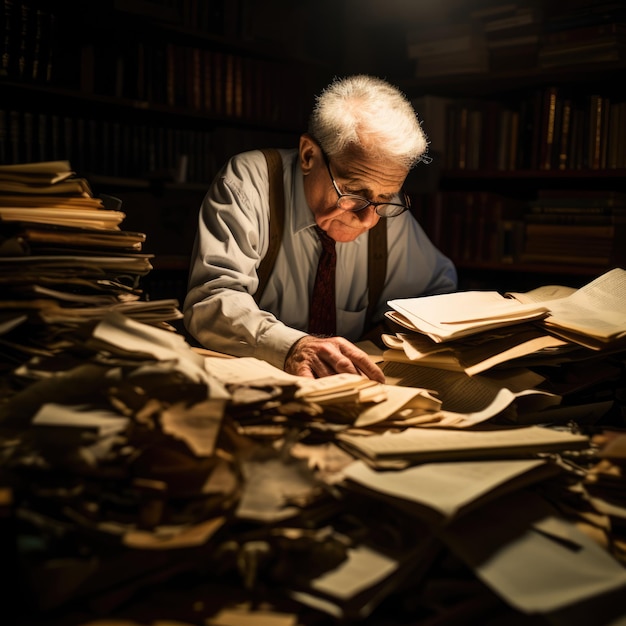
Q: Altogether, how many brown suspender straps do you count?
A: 2